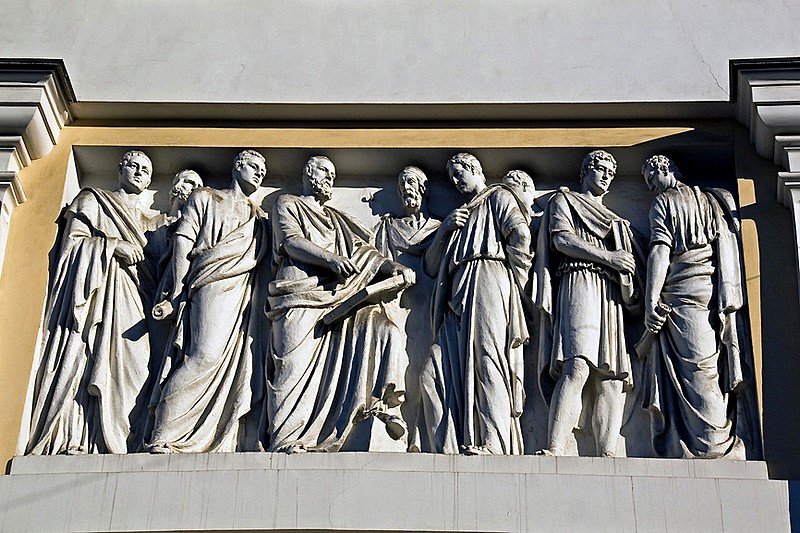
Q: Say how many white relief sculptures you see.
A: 9